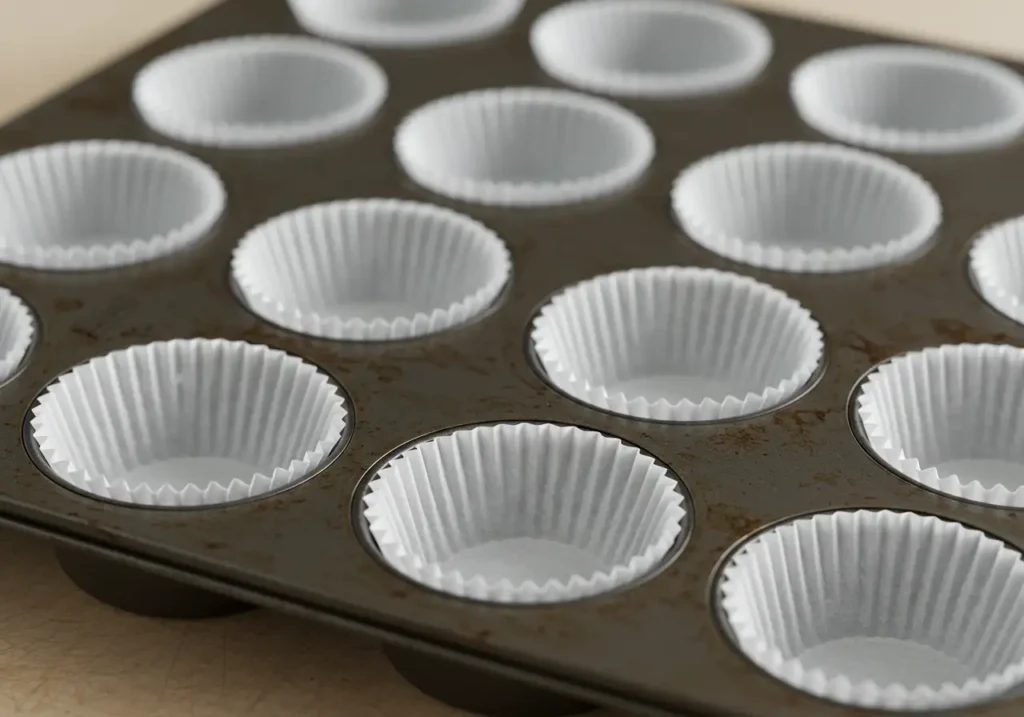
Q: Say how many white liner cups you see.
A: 15